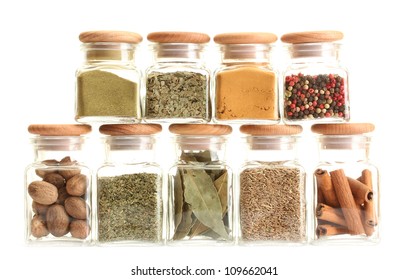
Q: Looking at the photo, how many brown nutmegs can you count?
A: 11